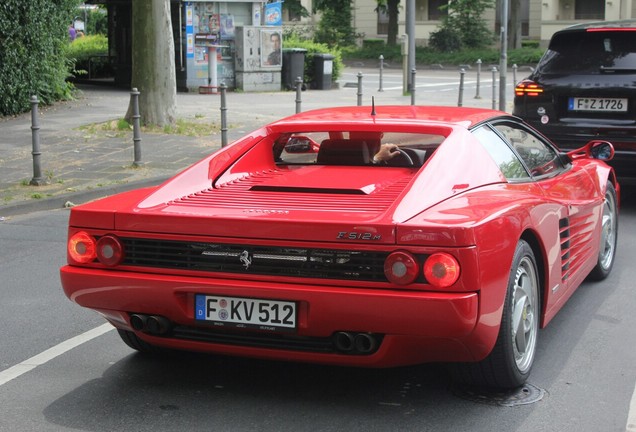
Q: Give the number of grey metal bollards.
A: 11